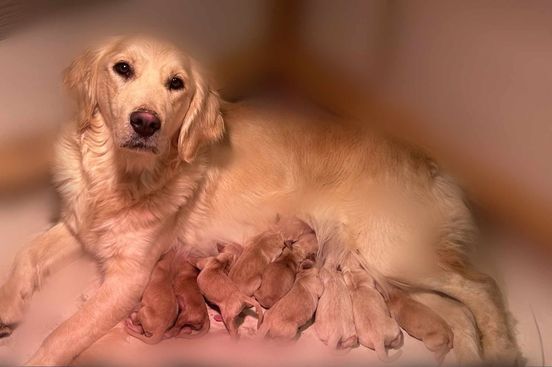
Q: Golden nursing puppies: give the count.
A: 9